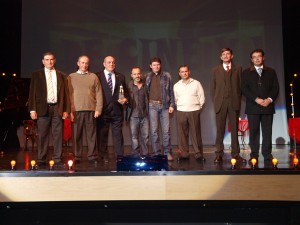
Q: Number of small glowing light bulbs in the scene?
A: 15